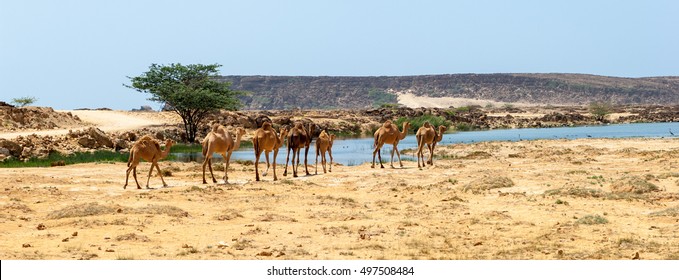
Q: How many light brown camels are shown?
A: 6